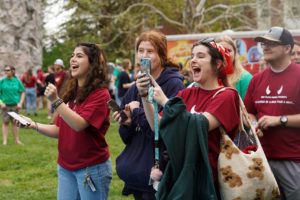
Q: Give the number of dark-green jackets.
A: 1